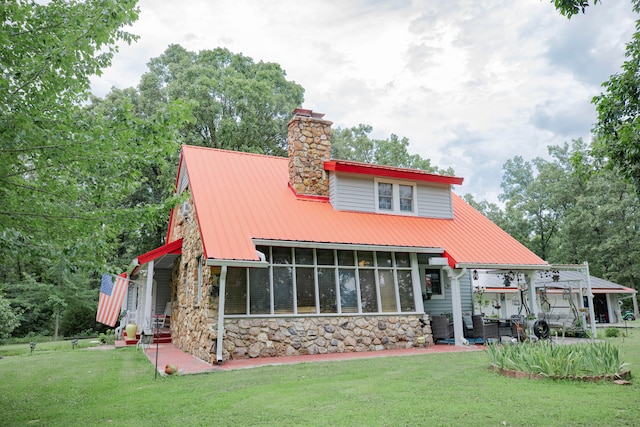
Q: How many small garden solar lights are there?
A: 2